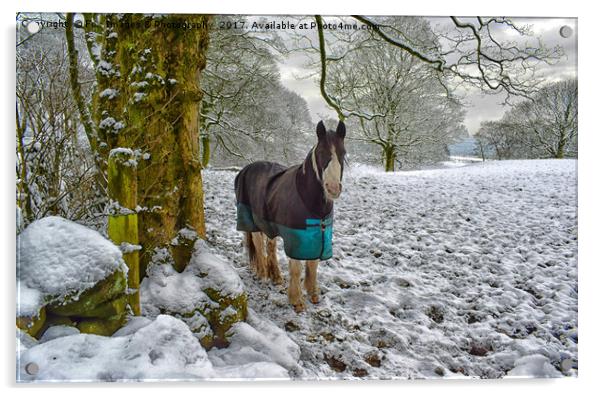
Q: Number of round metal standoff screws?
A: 4